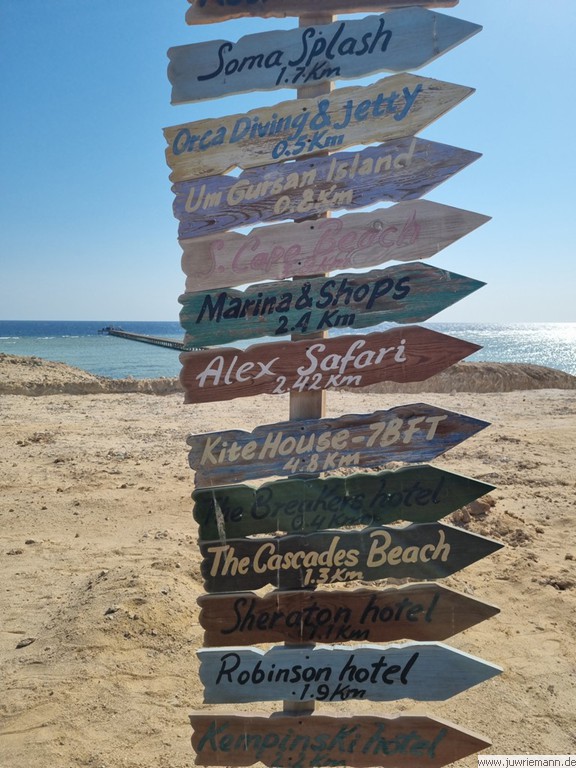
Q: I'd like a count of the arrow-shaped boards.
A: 13